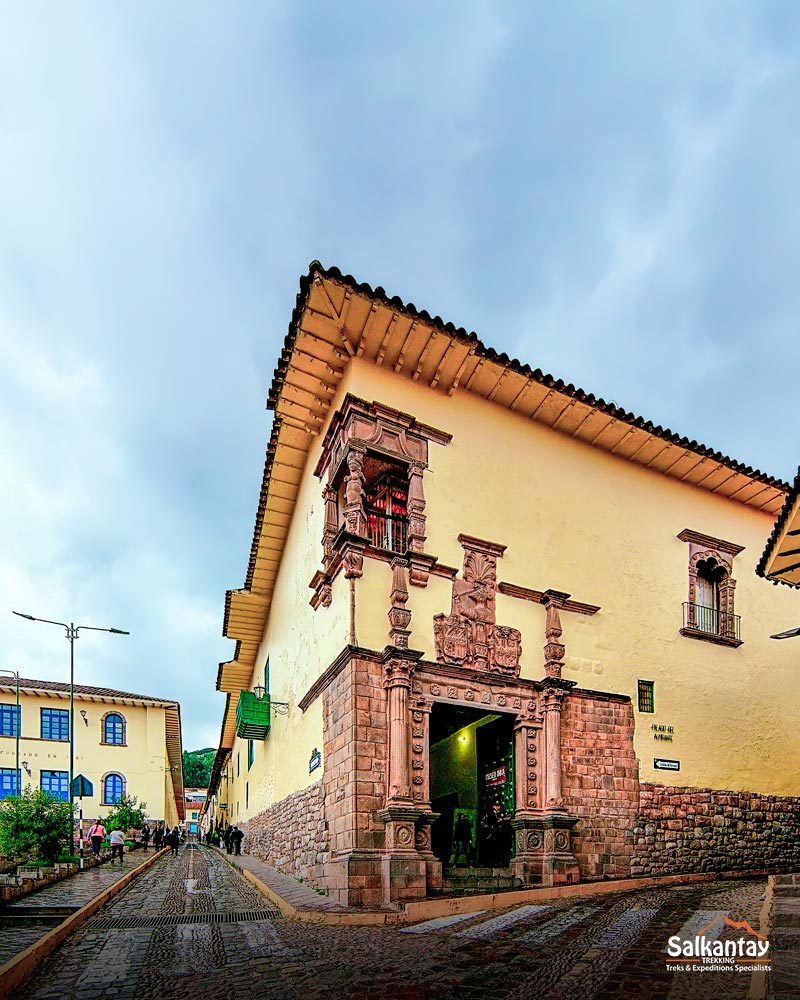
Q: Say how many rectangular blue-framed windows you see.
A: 4